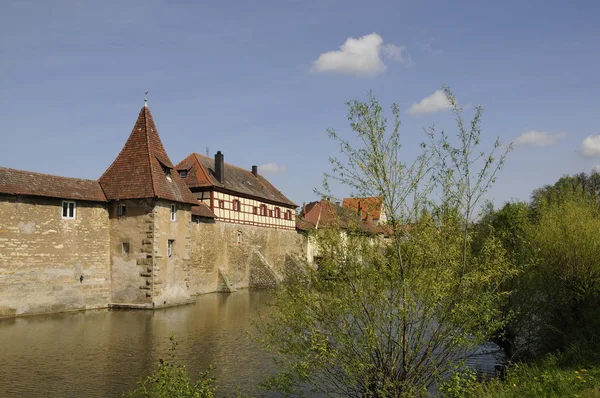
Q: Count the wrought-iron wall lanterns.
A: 0